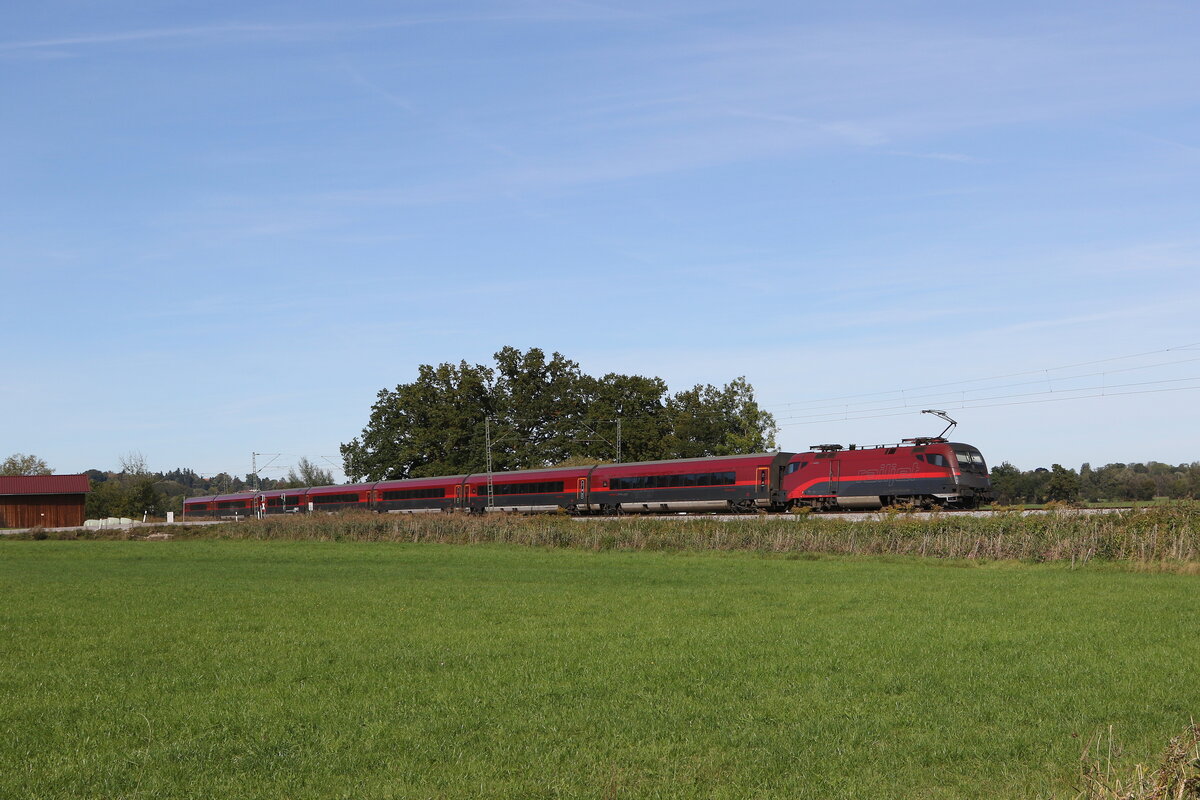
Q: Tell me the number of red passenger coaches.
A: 7